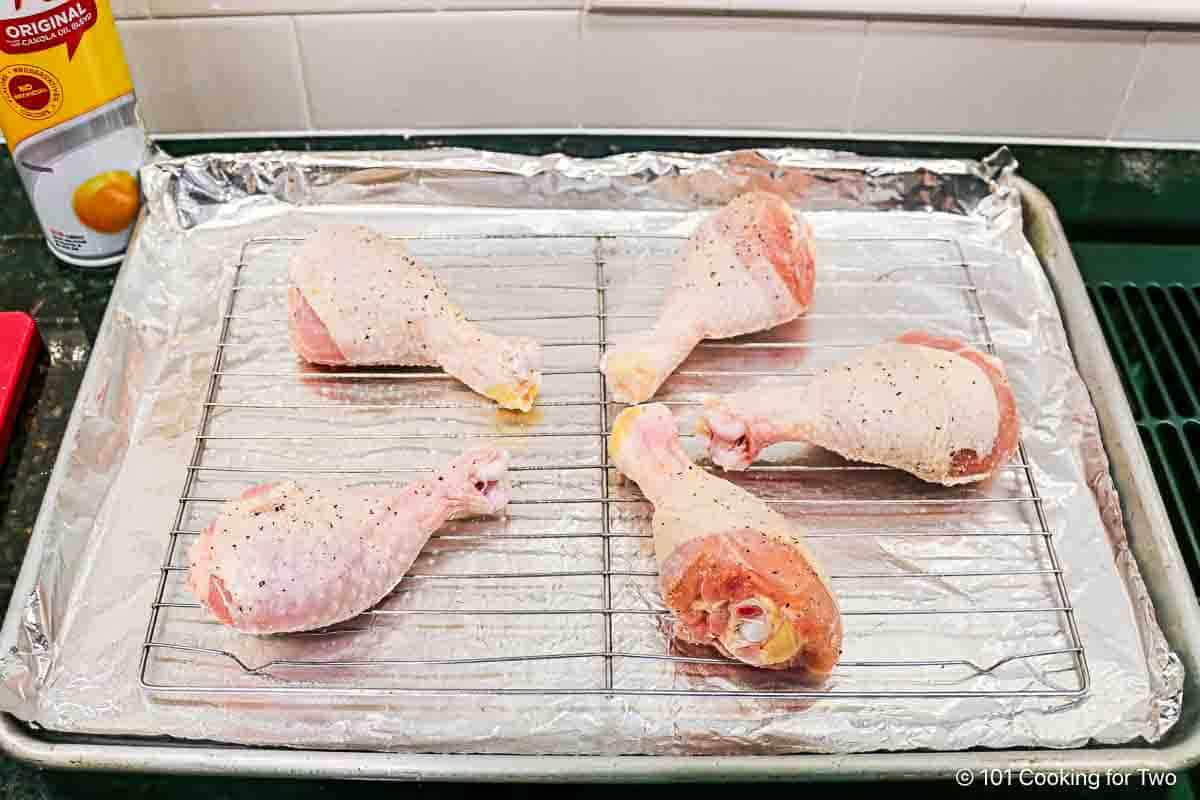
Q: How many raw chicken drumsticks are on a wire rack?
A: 5